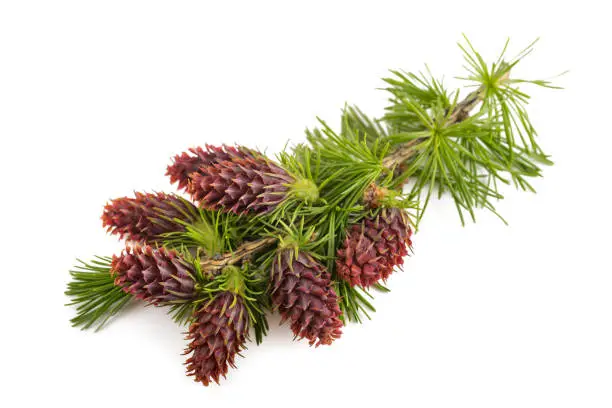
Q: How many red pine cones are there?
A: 7